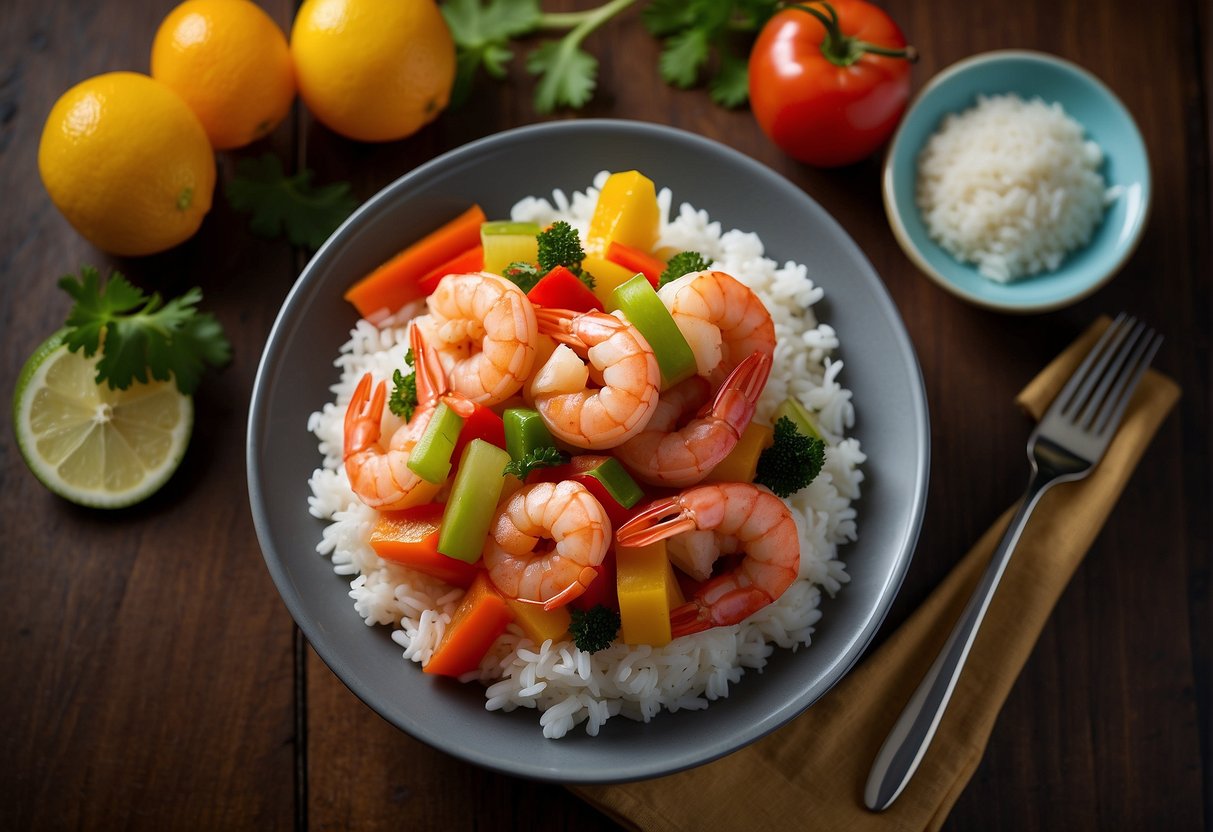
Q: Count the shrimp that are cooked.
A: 7